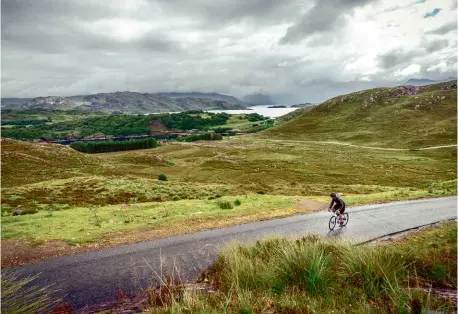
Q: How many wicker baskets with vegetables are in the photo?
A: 0